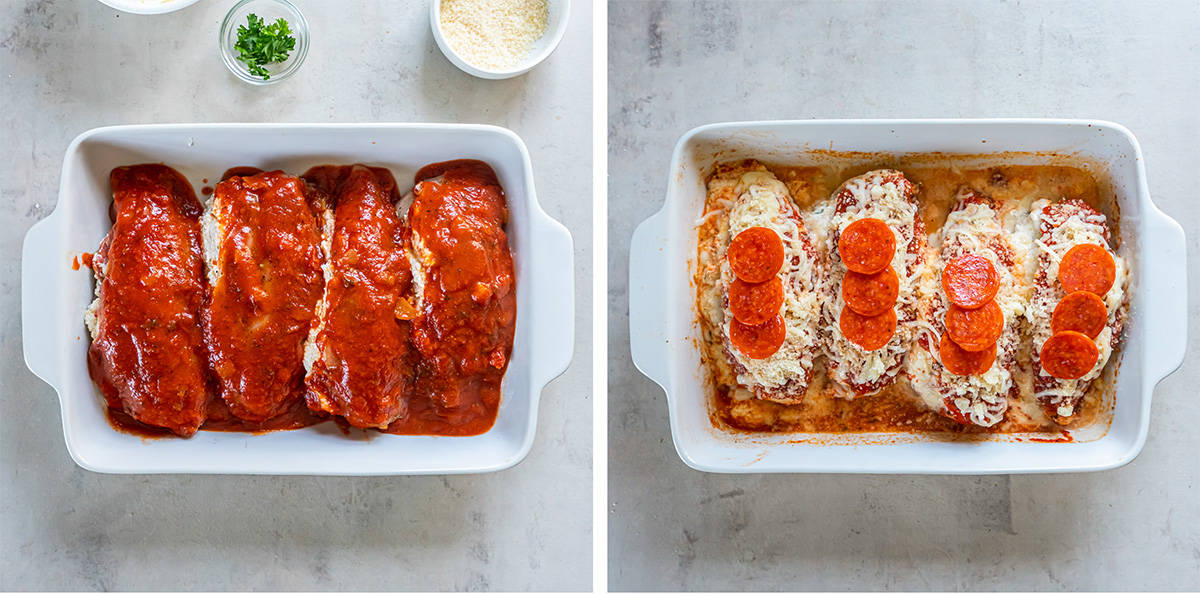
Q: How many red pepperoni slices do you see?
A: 12